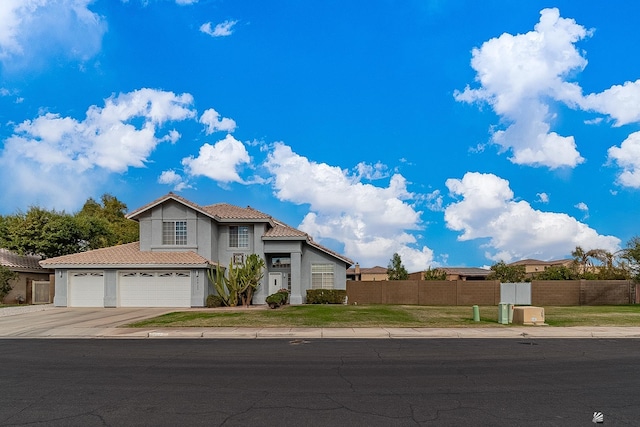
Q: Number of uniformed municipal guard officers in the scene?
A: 0